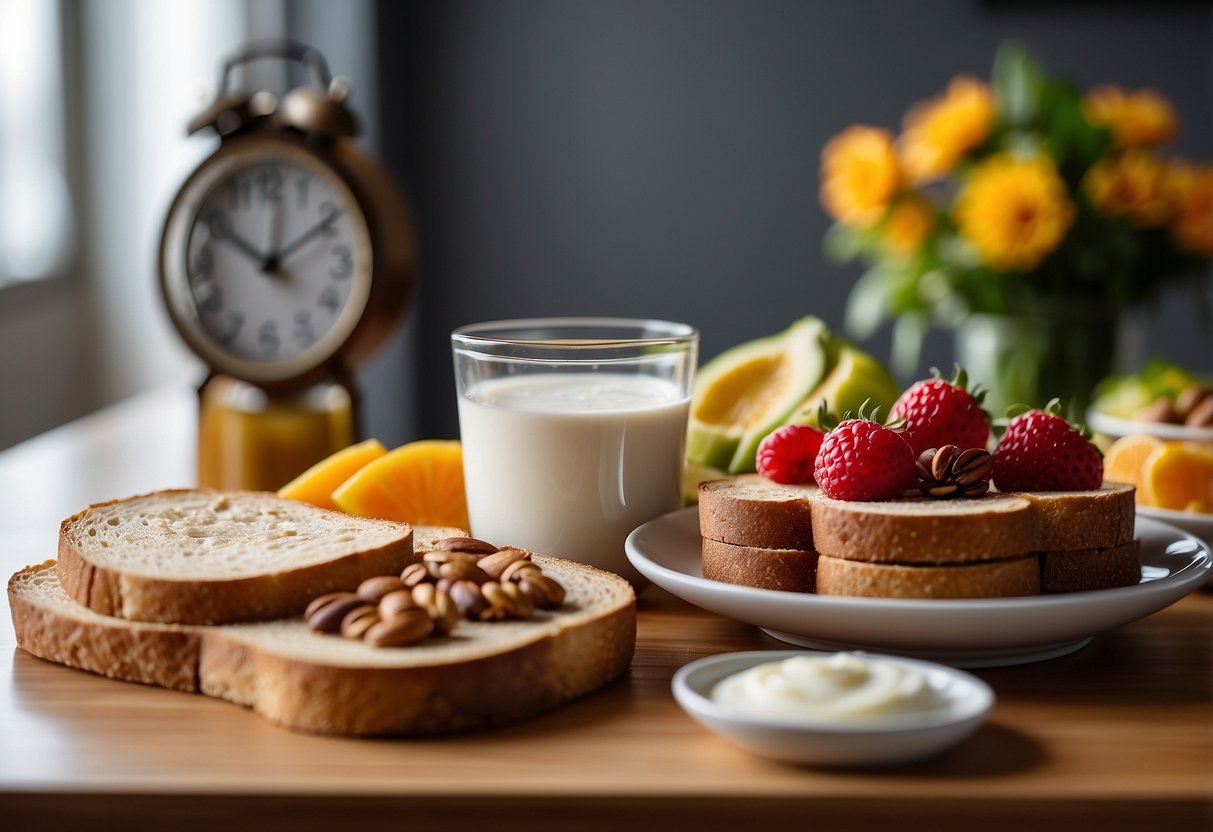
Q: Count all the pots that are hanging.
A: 0